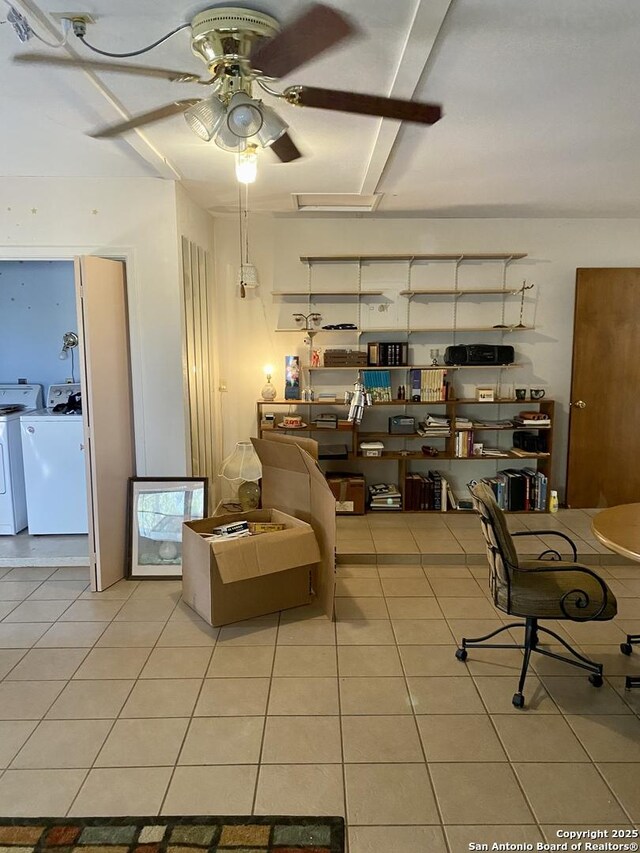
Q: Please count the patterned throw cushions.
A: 0